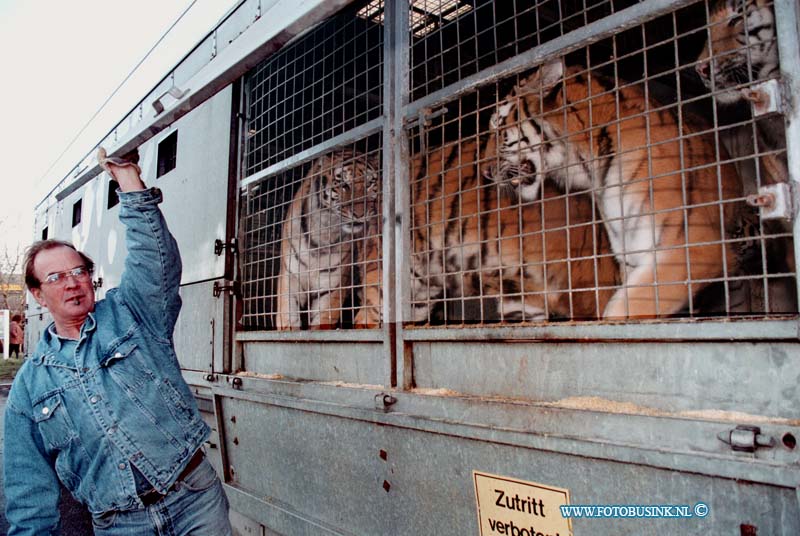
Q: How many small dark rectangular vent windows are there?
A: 4